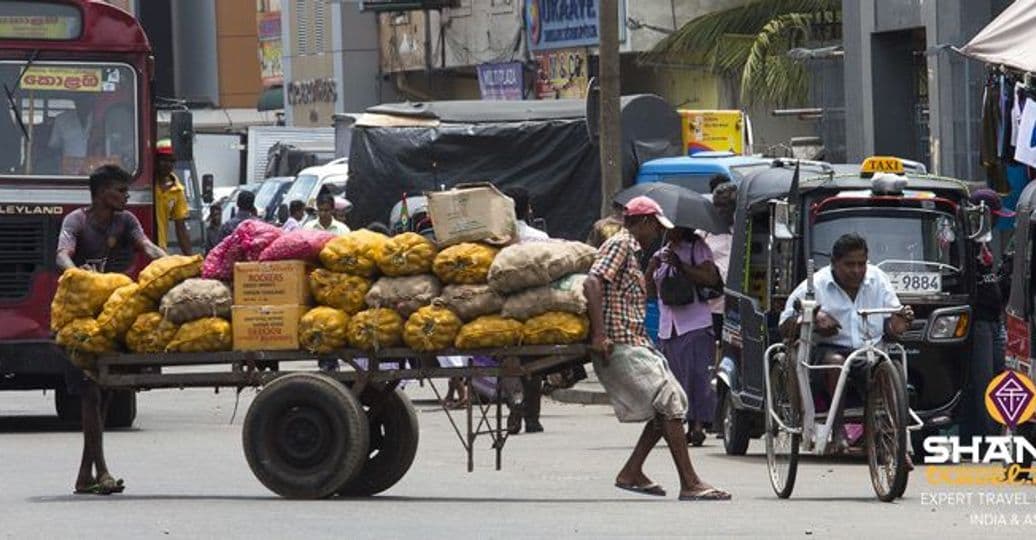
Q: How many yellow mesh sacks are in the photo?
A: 15